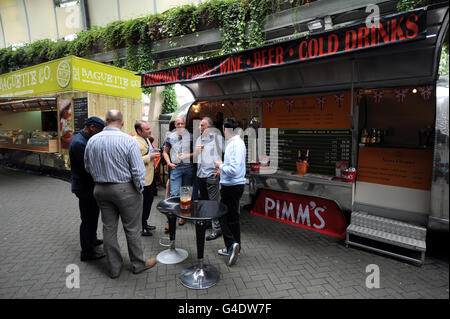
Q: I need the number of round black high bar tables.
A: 1